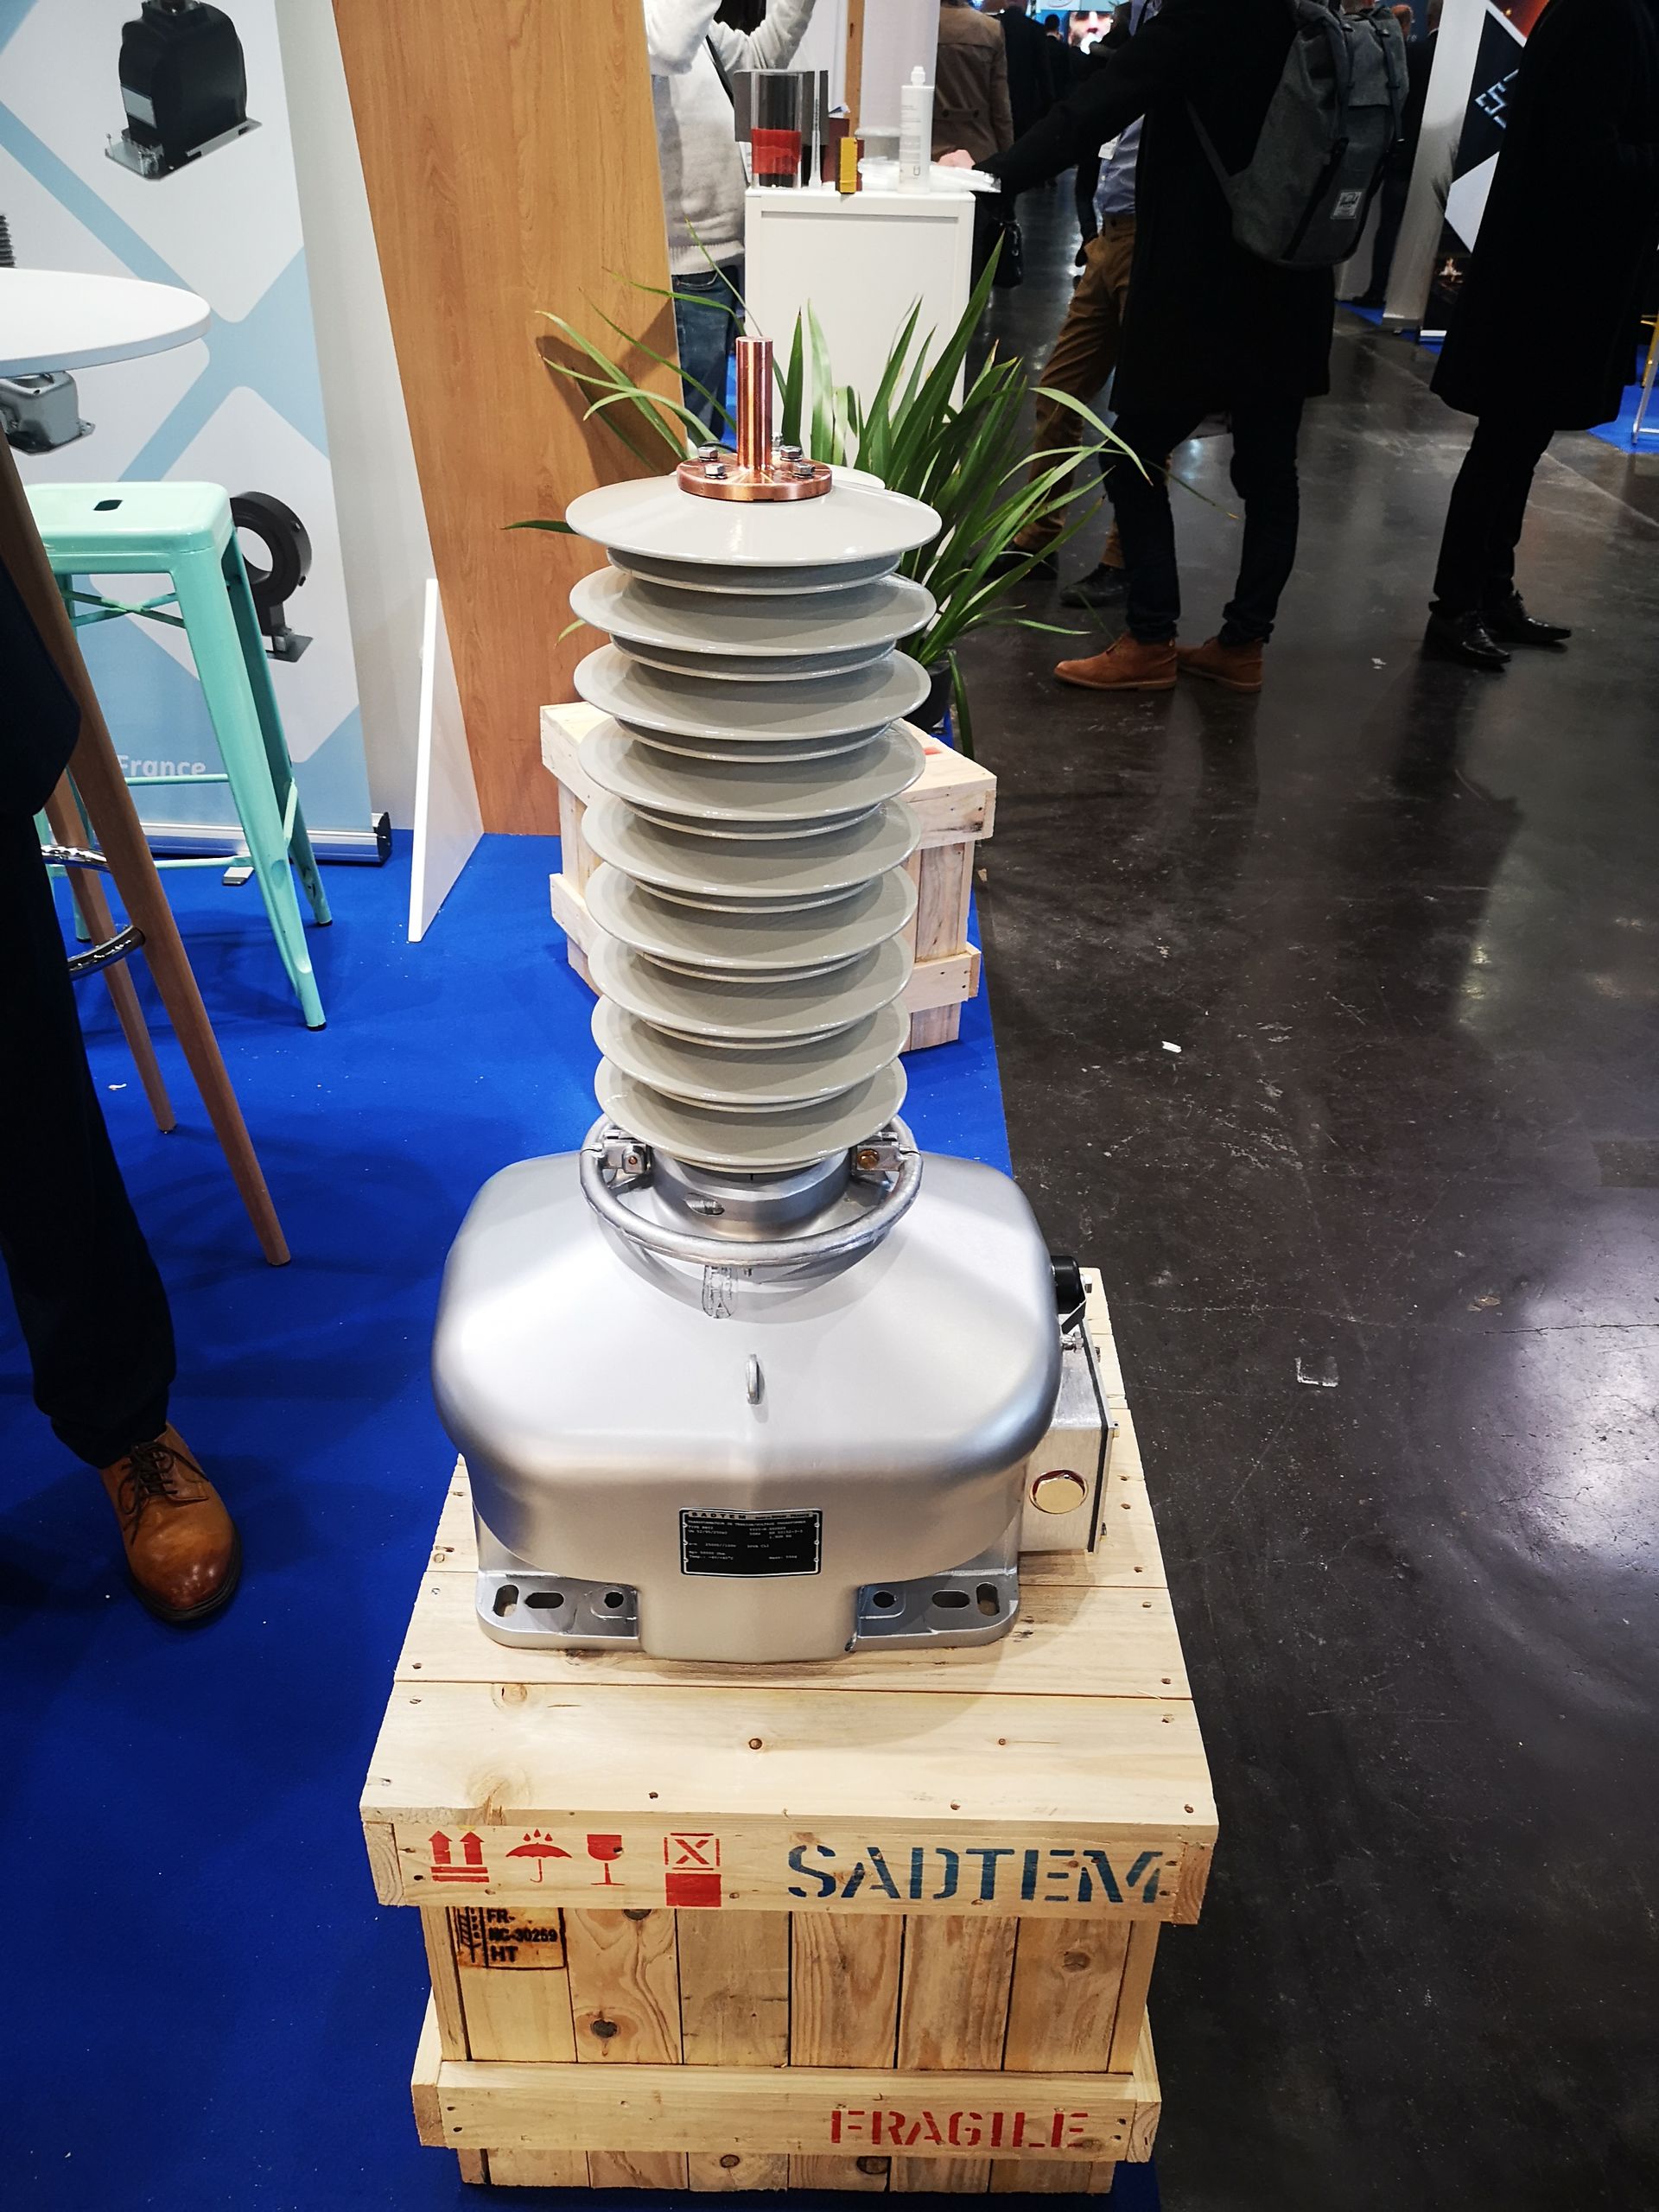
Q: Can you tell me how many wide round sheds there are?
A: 9